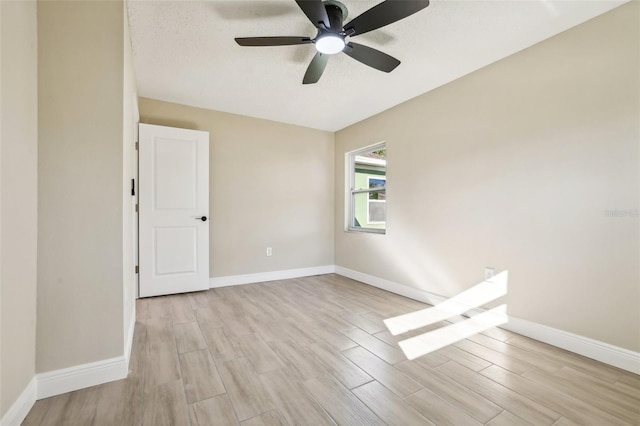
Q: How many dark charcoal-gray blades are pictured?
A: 5